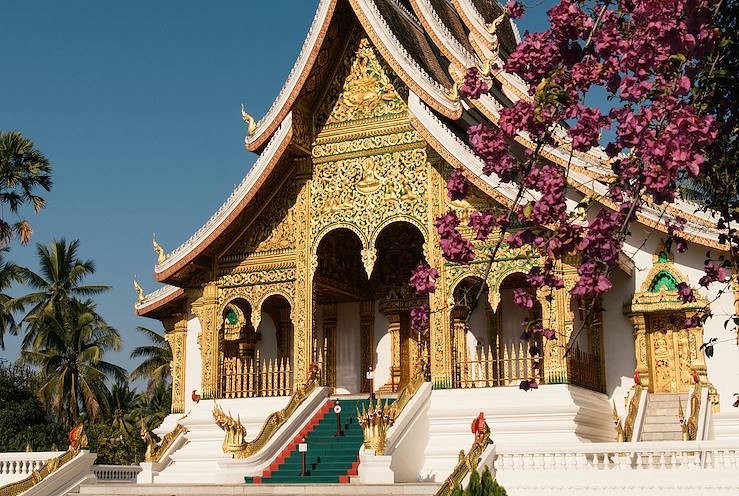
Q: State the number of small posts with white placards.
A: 3